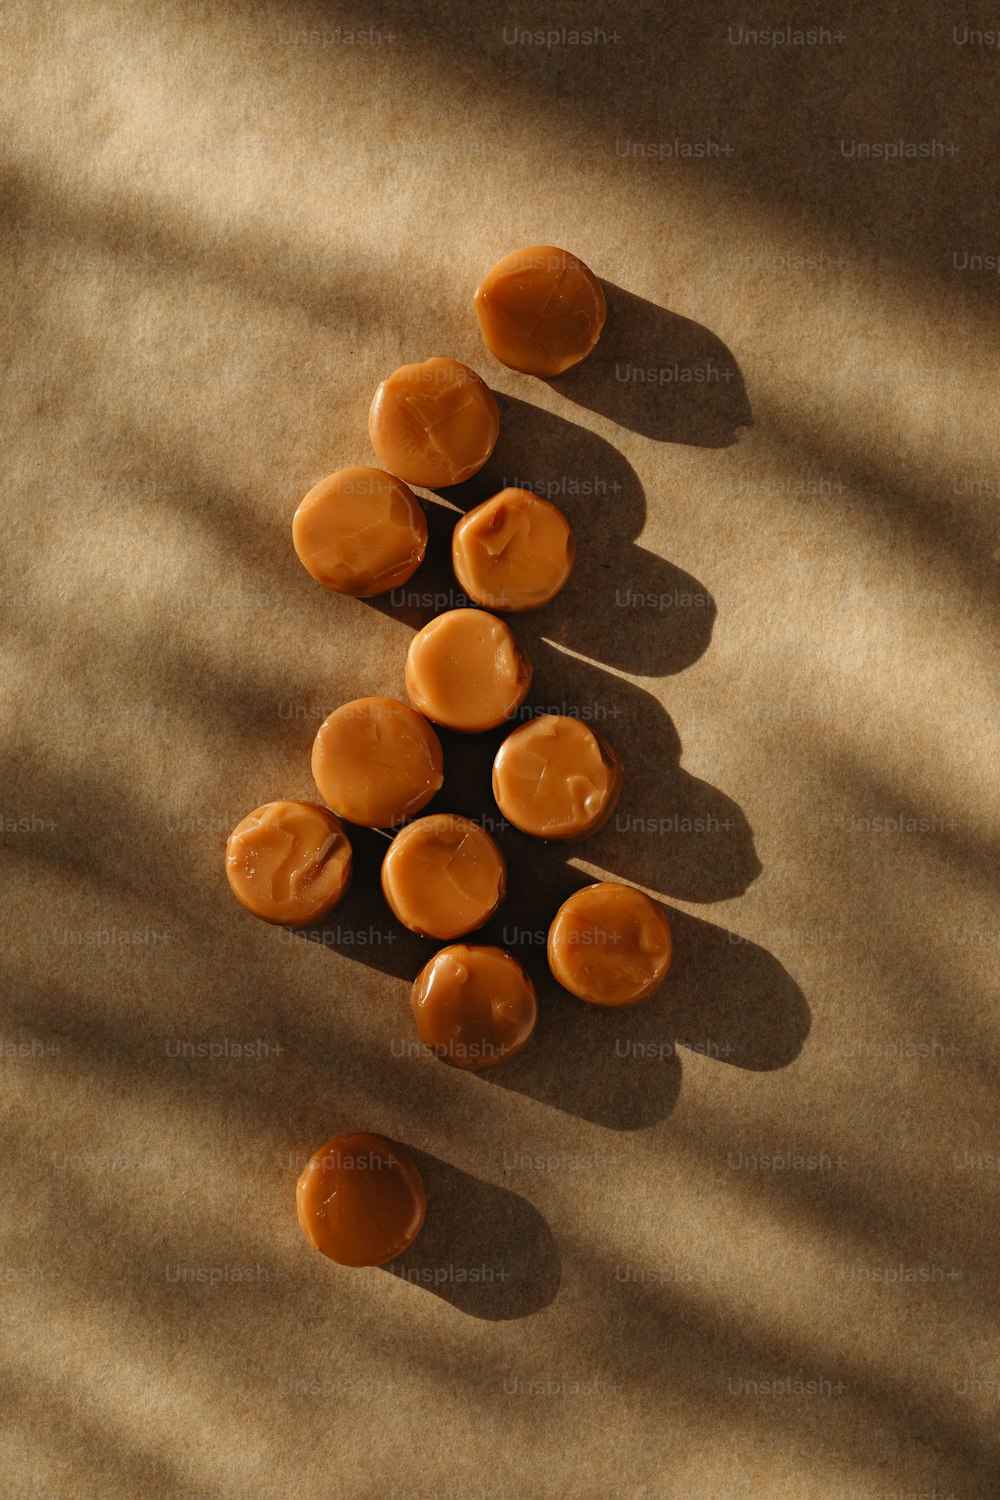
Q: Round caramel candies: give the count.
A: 12